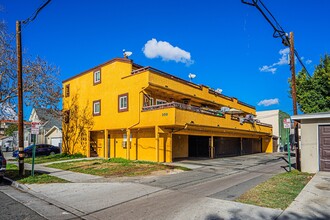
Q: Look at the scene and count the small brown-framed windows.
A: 5